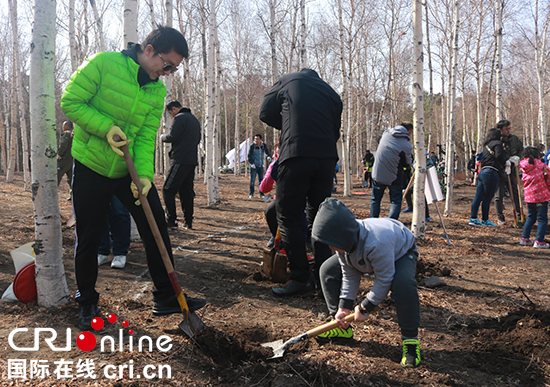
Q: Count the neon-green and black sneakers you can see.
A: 2